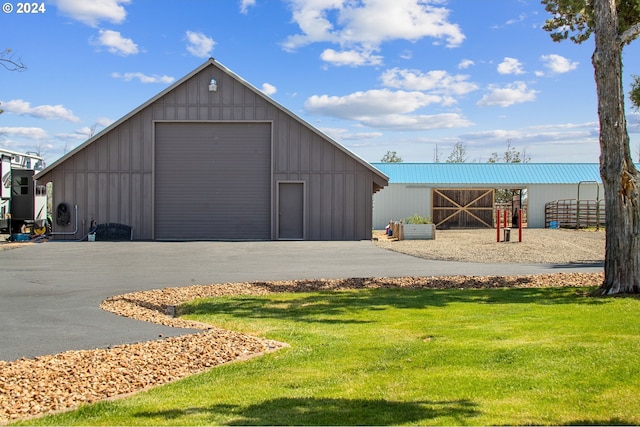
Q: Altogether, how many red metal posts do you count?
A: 3